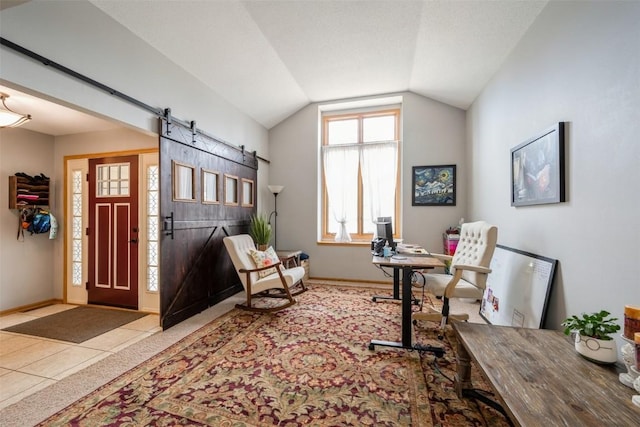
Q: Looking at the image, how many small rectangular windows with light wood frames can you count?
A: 4